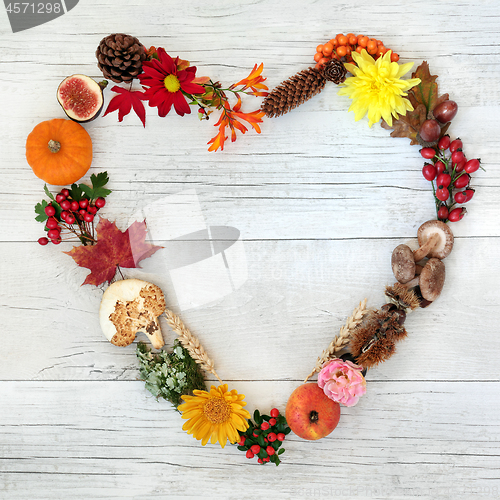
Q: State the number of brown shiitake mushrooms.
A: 3